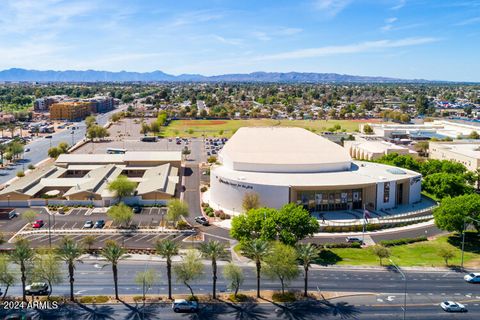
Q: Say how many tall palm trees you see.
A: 7